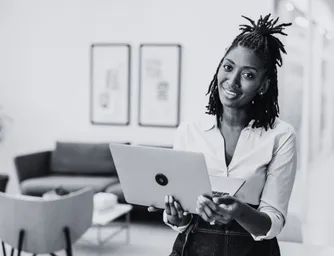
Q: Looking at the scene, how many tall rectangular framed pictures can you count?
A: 2